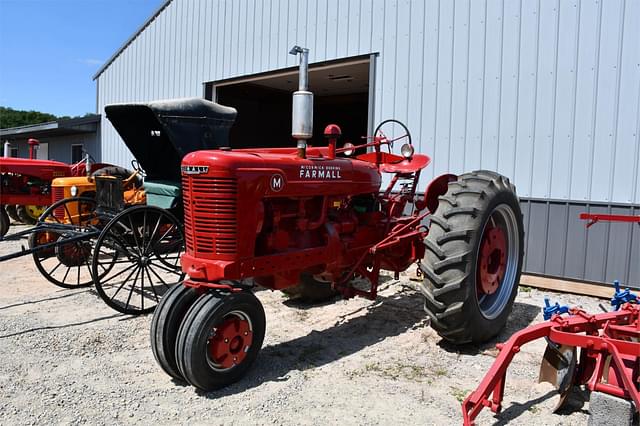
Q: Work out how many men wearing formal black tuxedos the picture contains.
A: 0